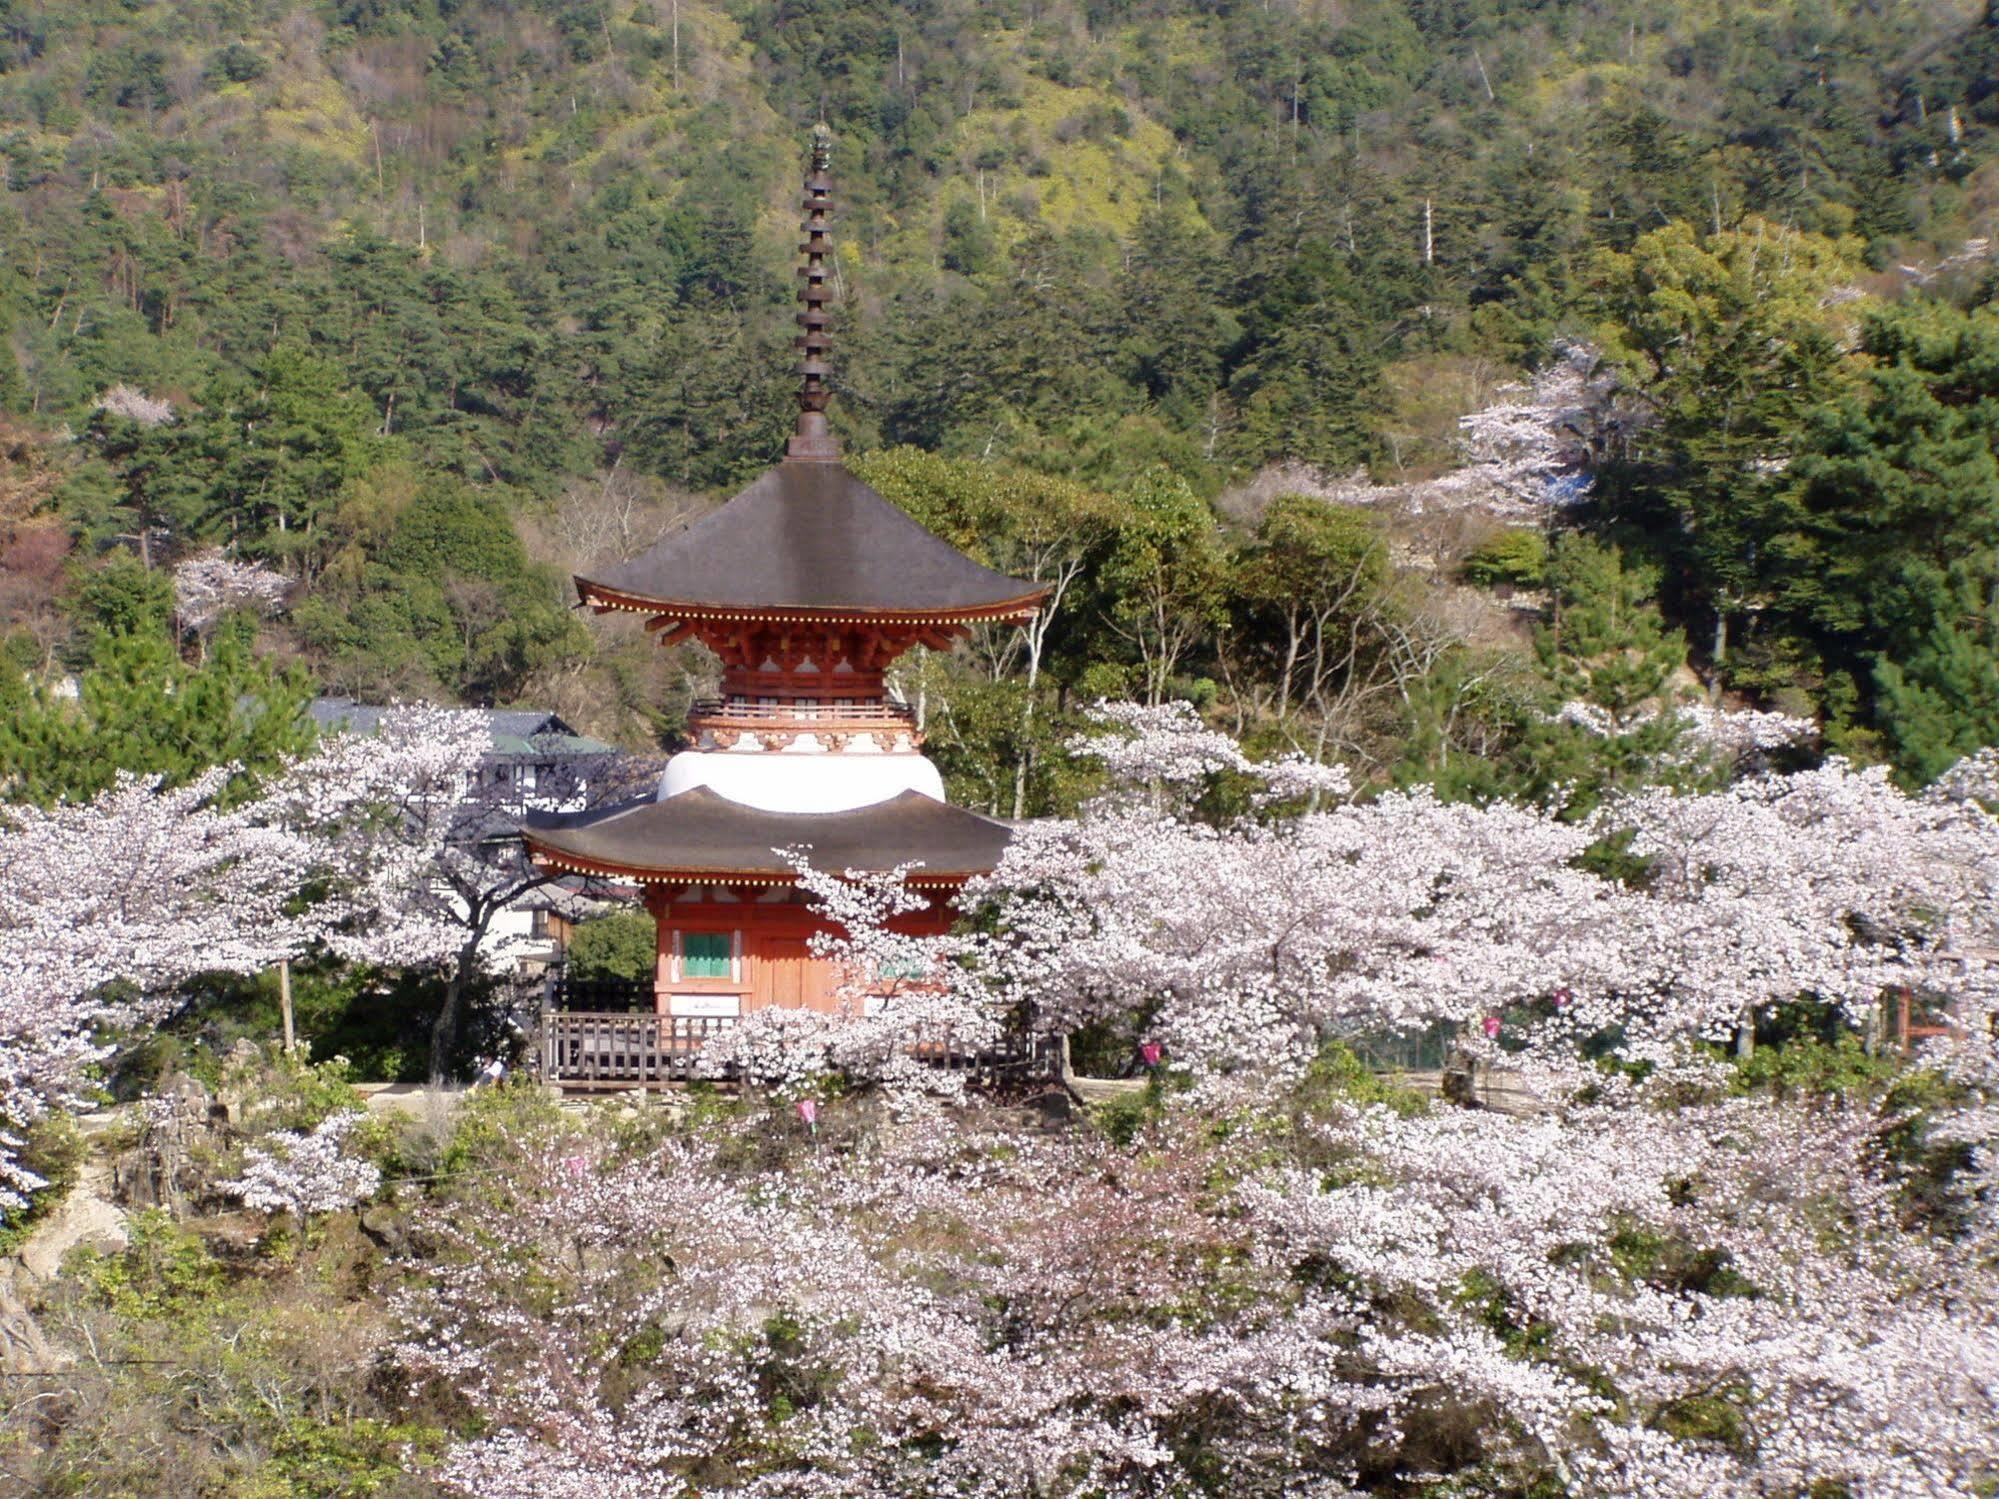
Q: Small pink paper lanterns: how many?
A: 5